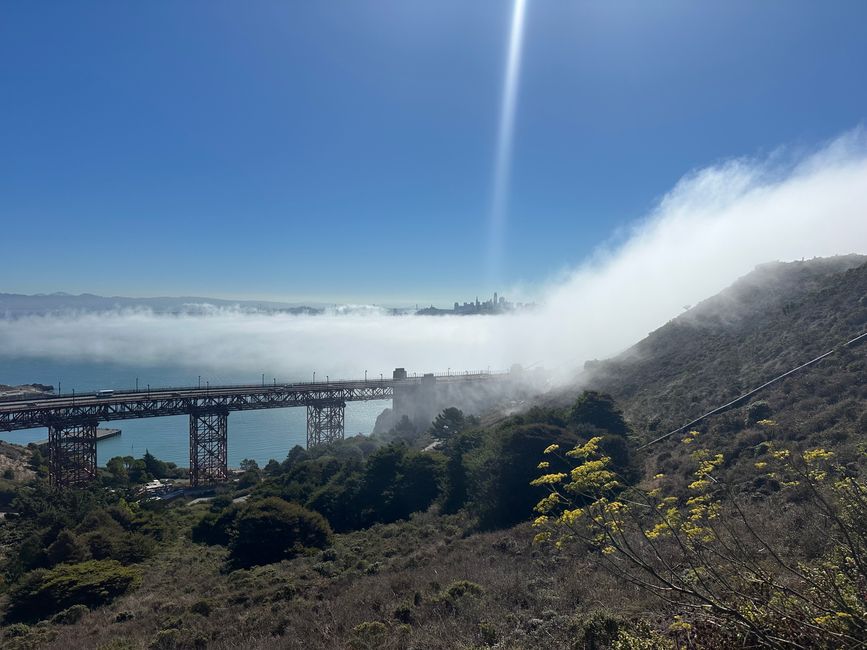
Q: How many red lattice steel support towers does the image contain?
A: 3